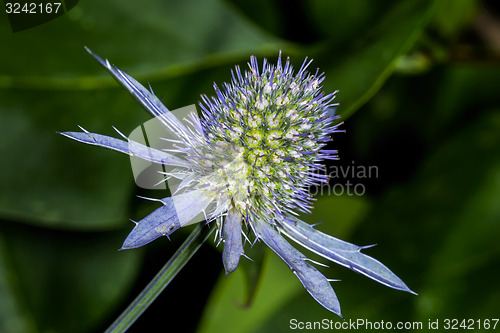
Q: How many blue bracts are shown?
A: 6